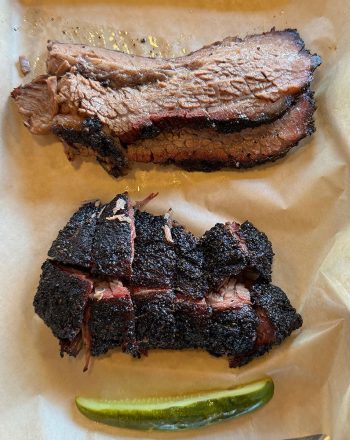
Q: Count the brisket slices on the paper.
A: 2